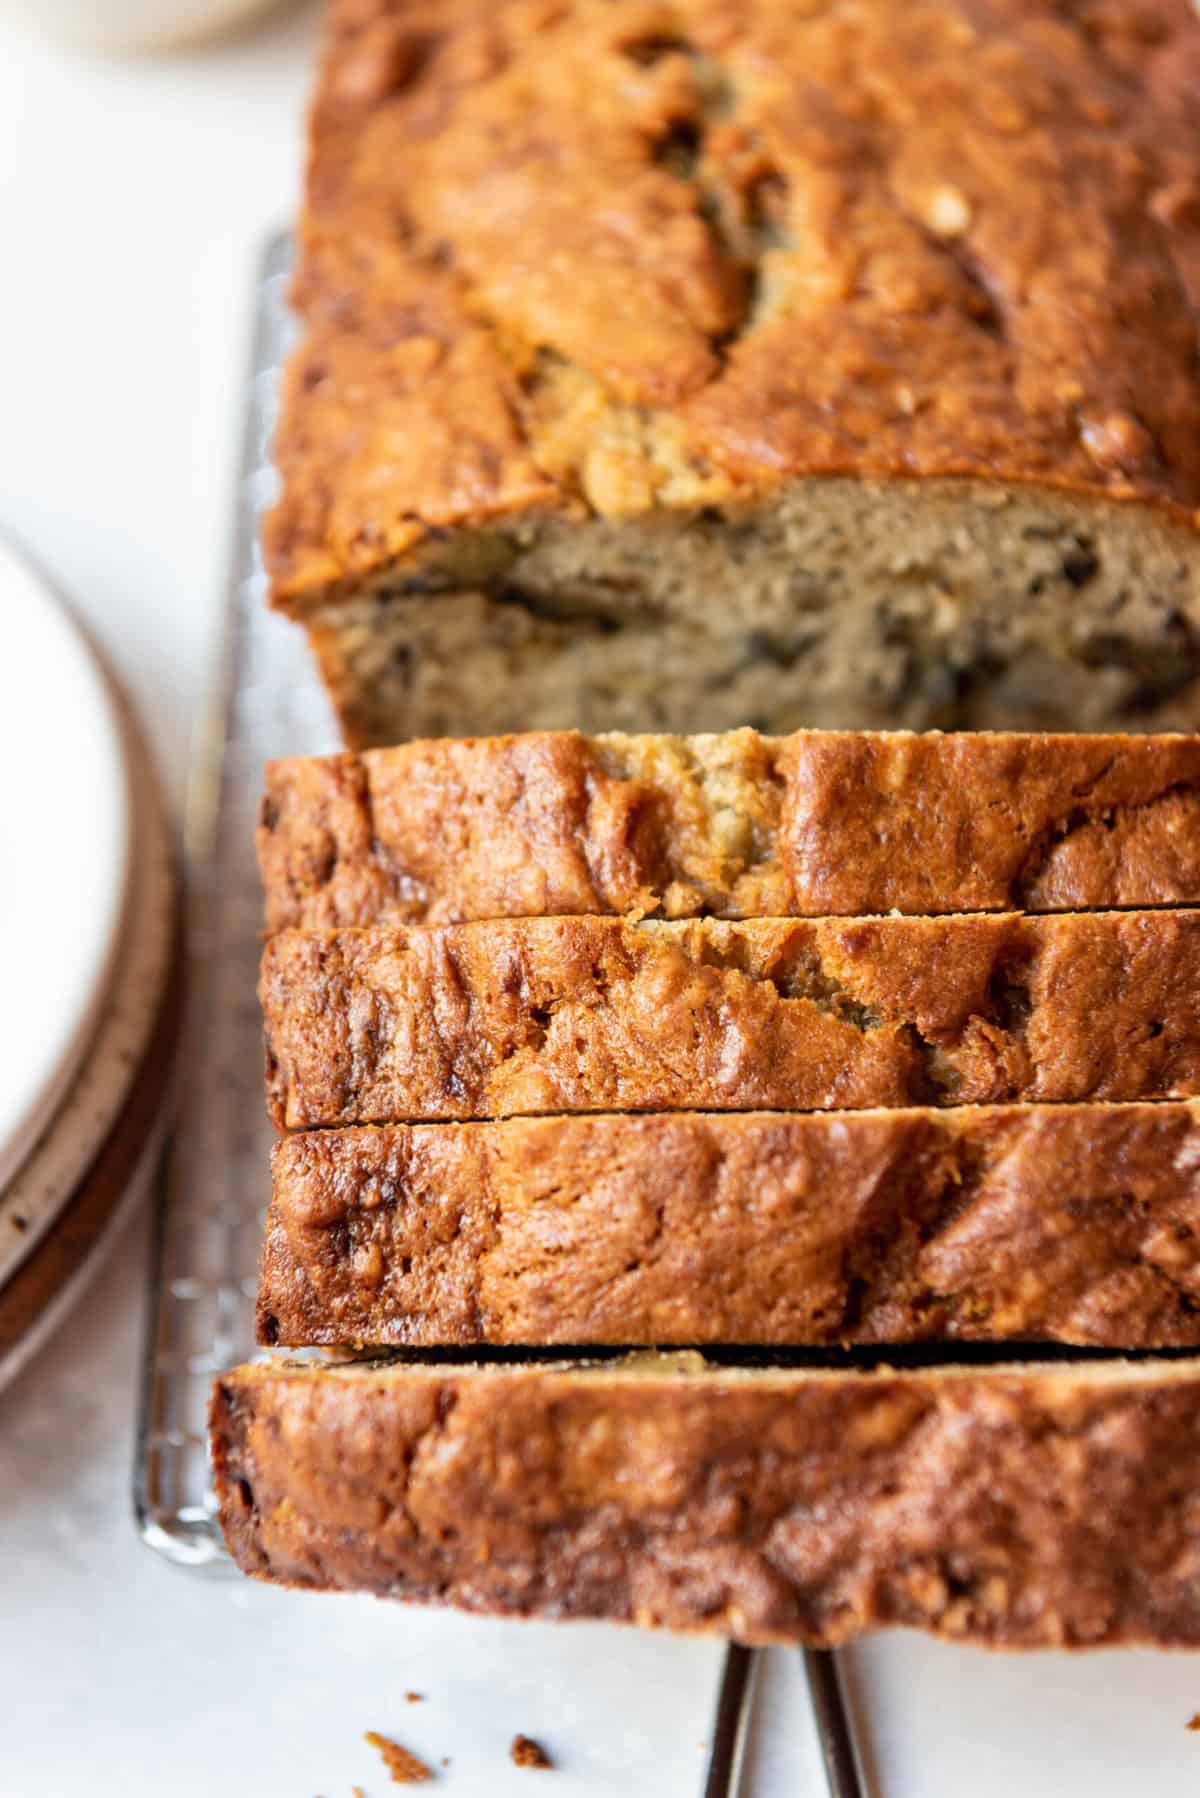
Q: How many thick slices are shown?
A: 4